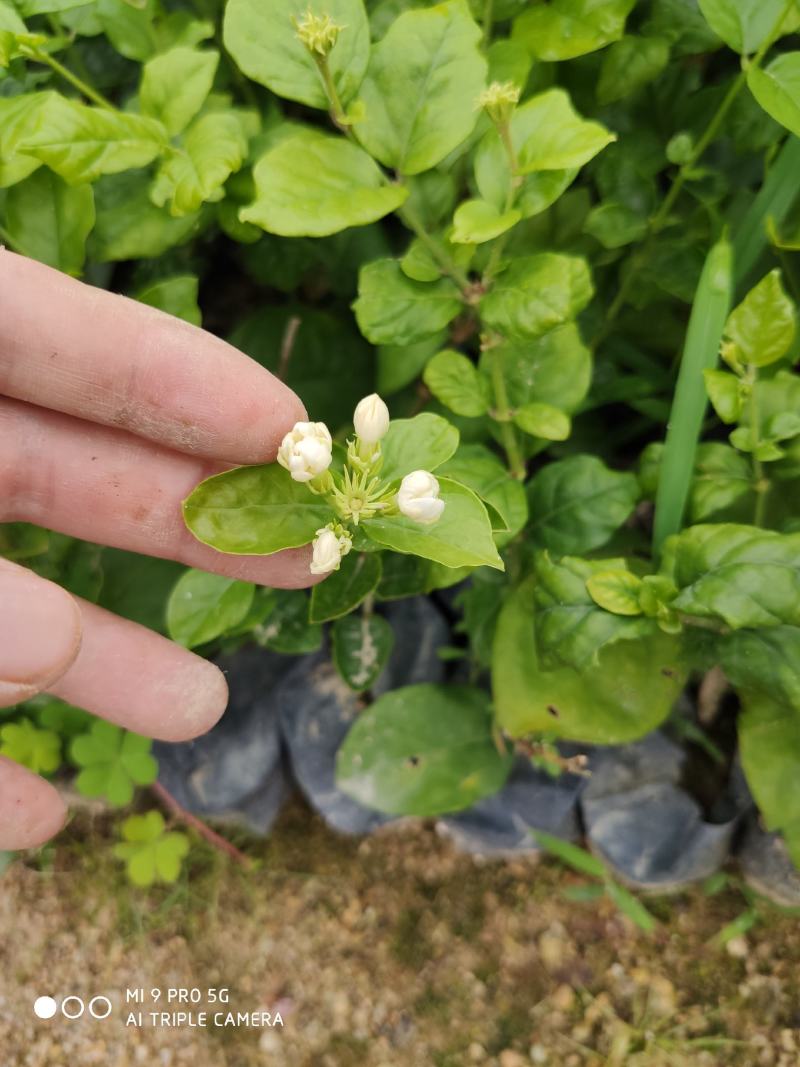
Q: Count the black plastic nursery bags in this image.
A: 5